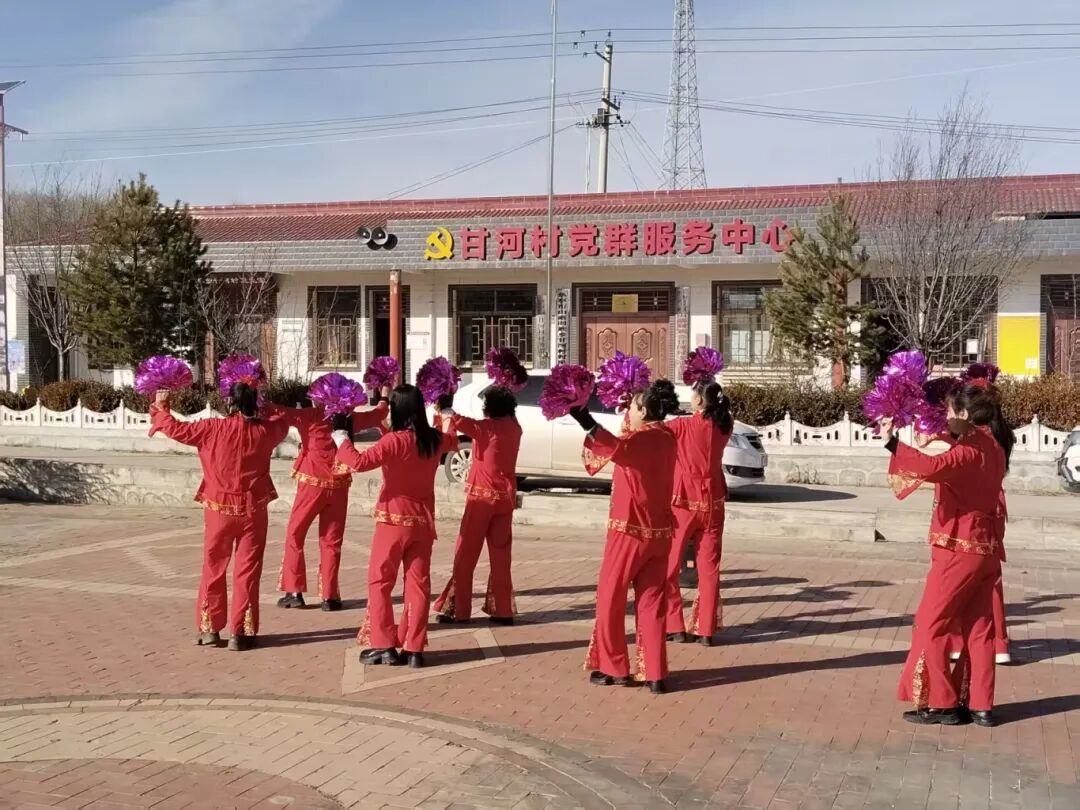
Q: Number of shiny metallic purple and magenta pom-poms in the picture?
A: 13